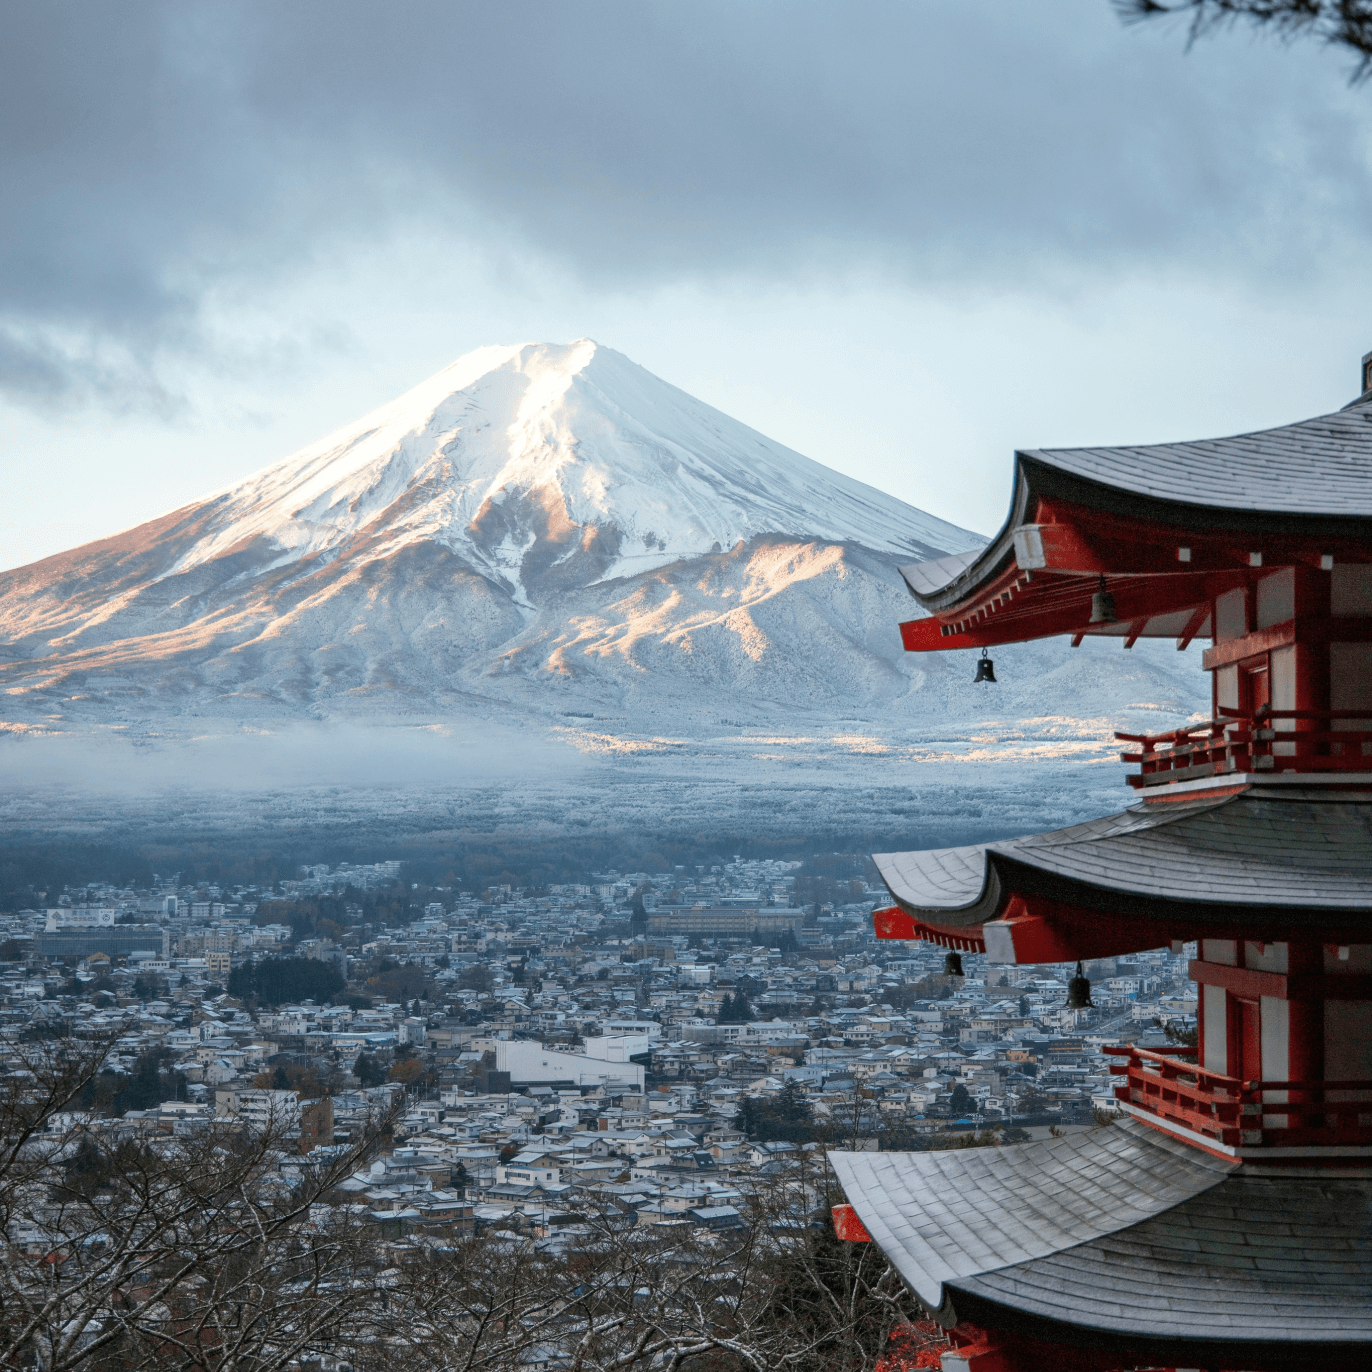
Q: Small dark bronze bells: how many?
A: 4